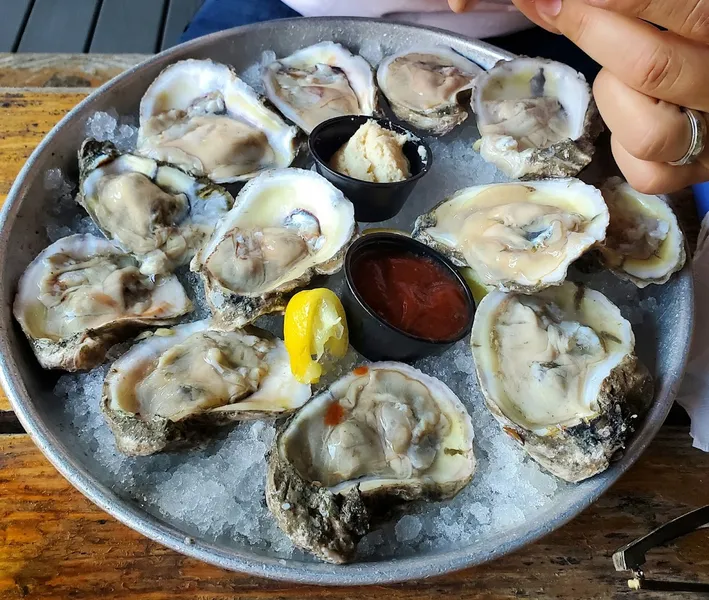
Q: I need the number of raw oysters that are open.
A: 12